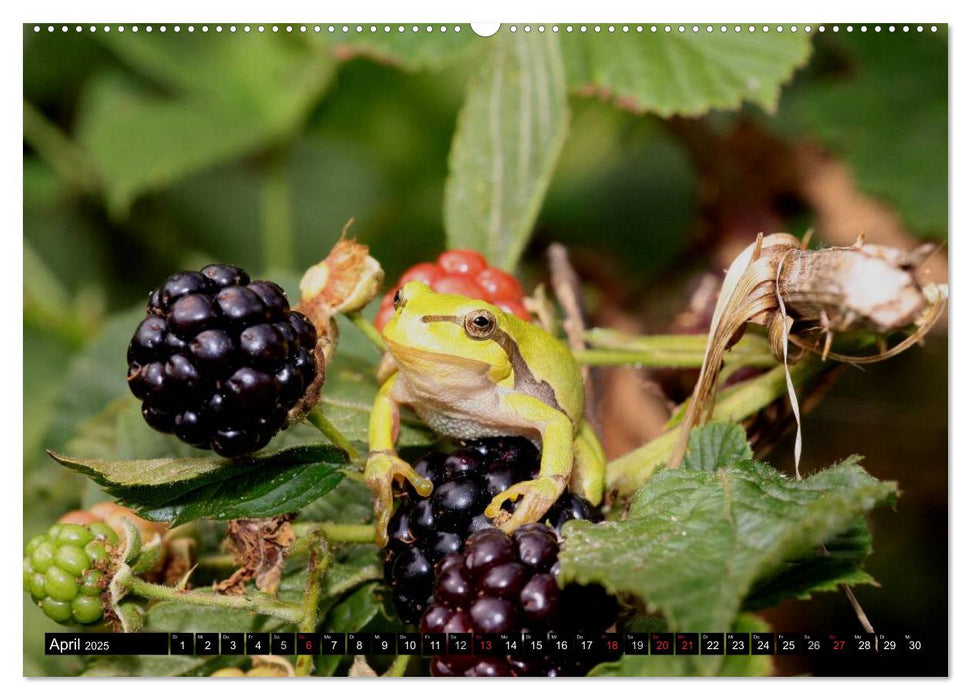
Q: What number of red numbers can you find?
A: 6